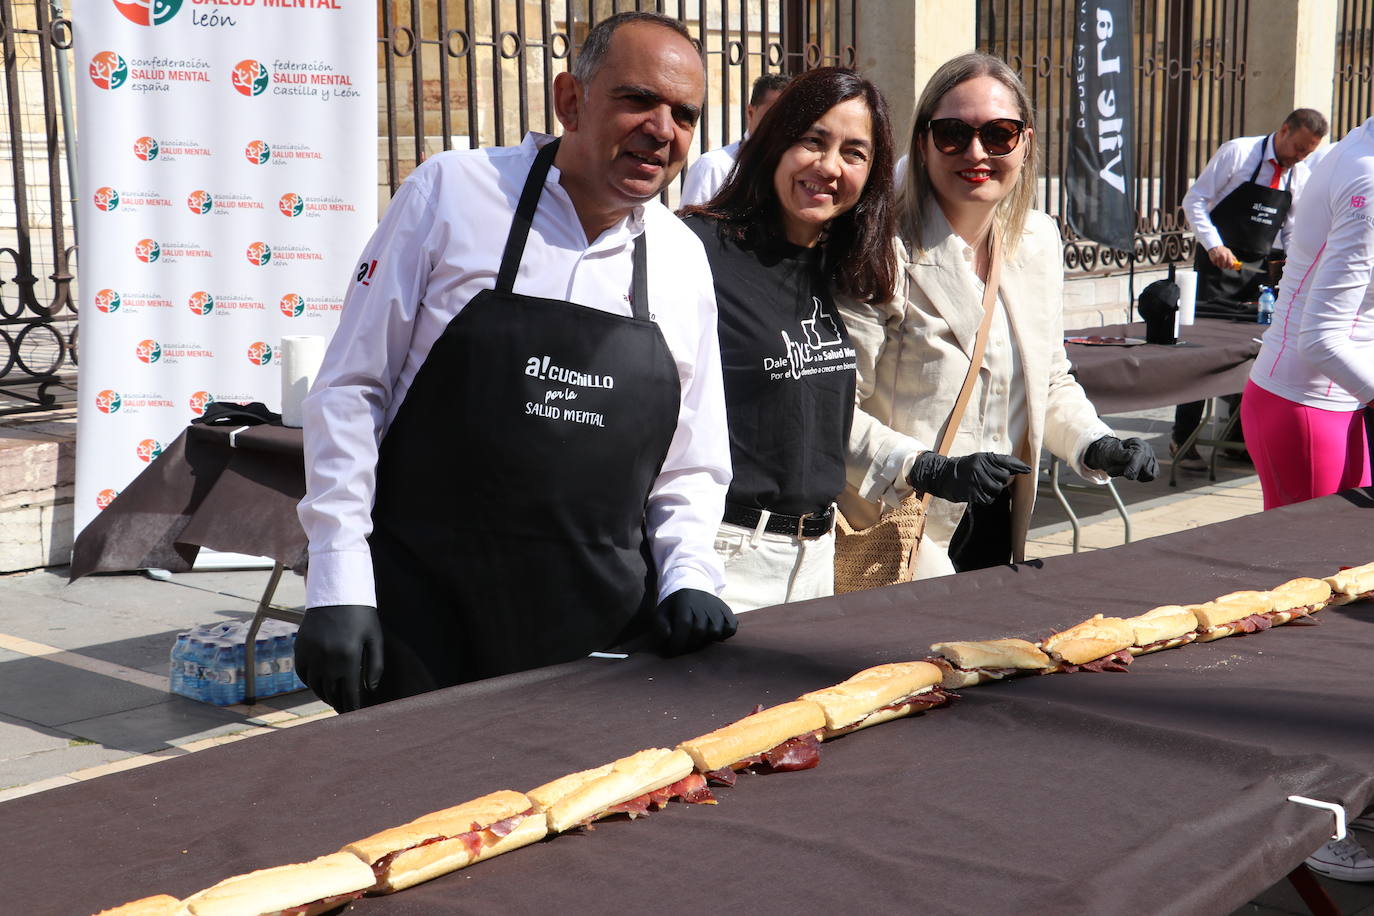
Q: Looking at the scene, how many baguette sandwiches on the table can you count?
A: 12